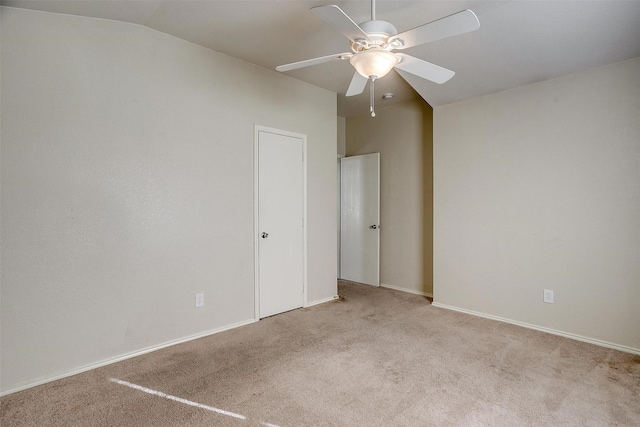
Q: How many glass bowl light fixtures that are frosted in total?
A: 1